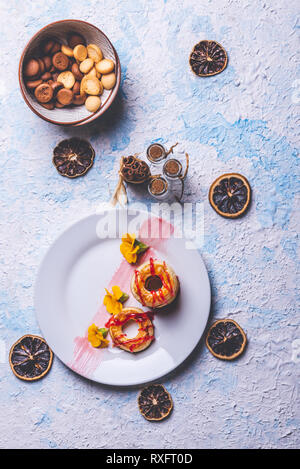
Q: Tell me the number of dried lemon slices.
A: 6